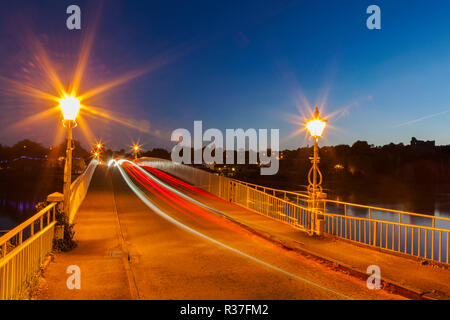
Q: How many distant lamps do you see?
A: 3